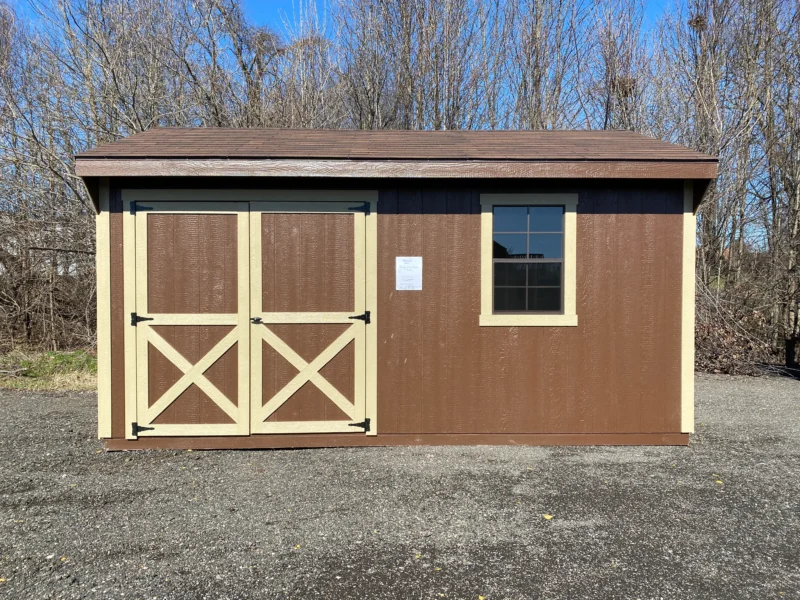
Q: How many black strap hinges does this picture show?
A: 6